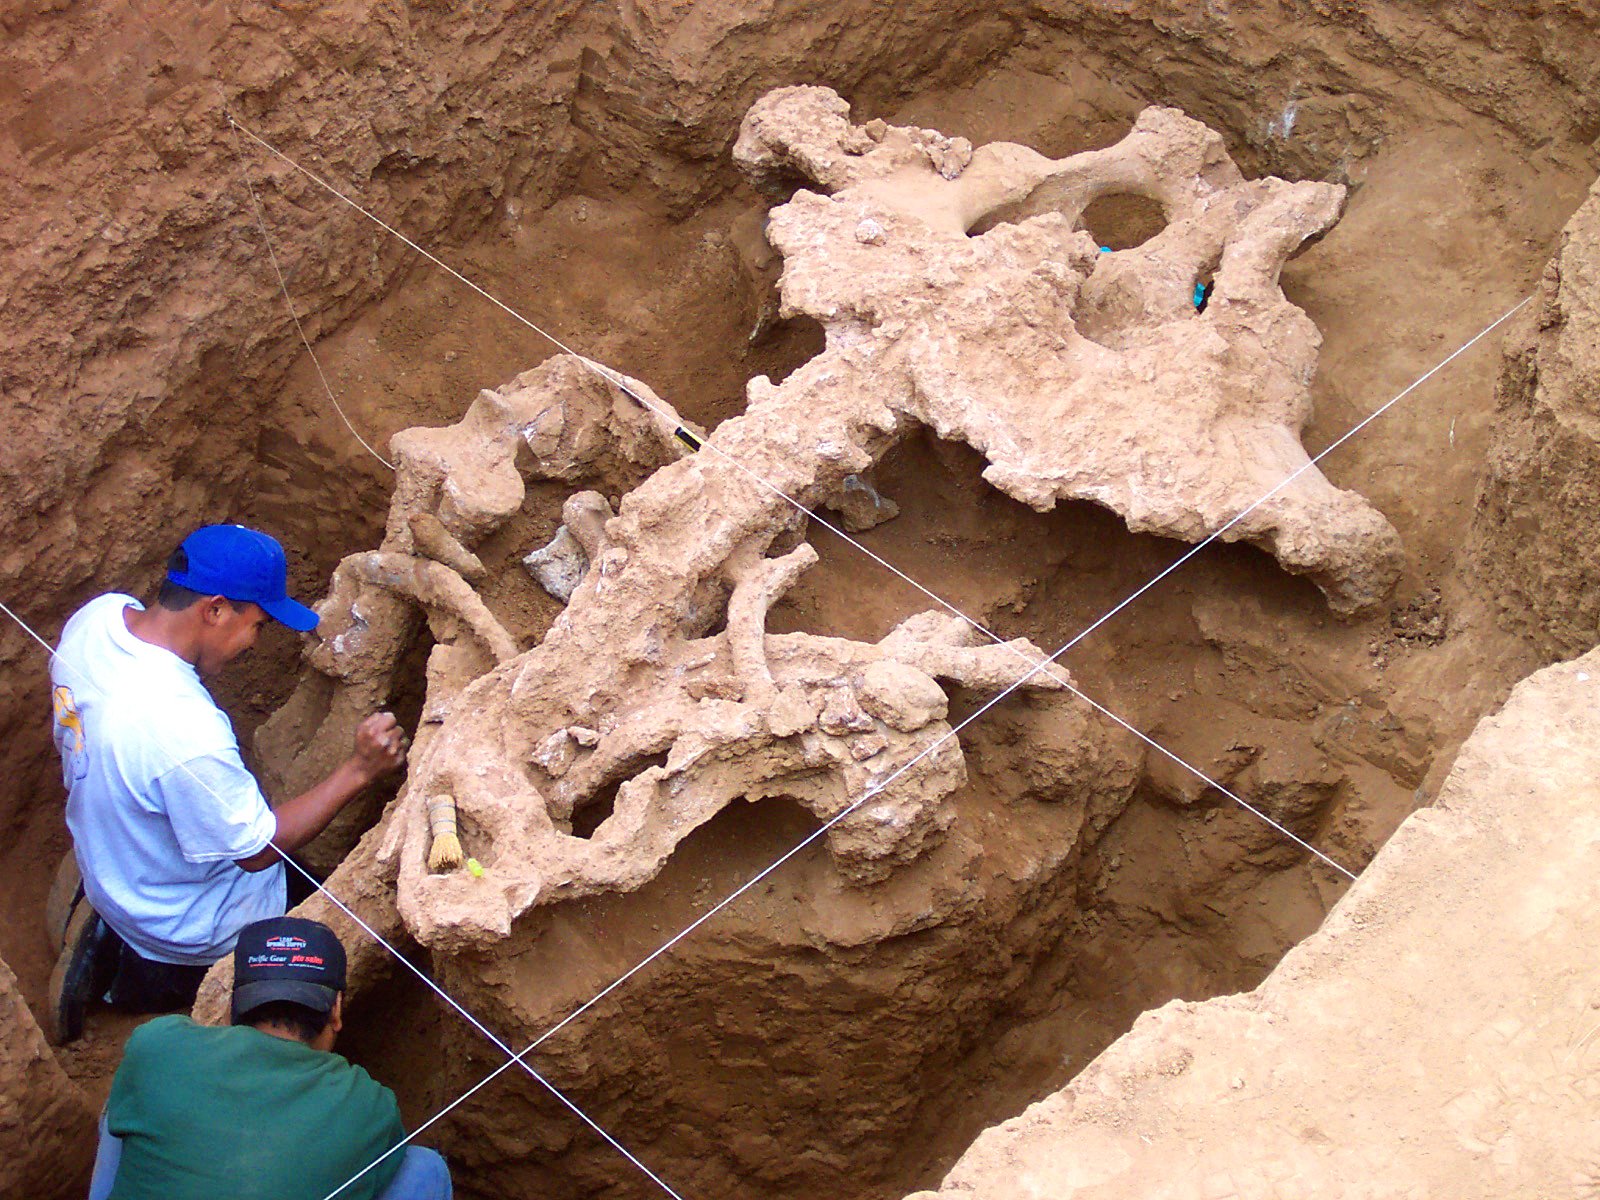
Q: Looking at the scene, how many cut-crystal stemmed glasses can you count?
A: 0